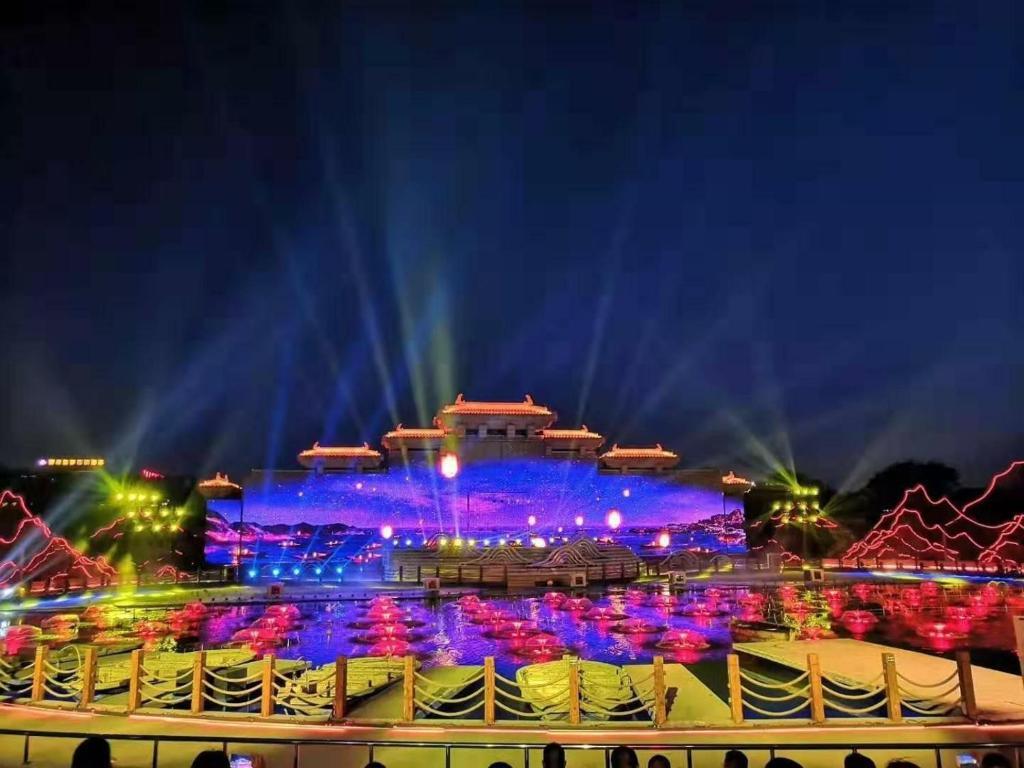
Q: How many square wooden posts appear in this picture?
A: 14